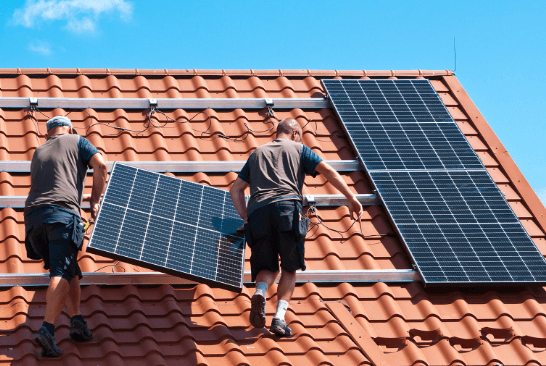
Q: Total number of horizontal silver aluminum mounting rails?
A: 4